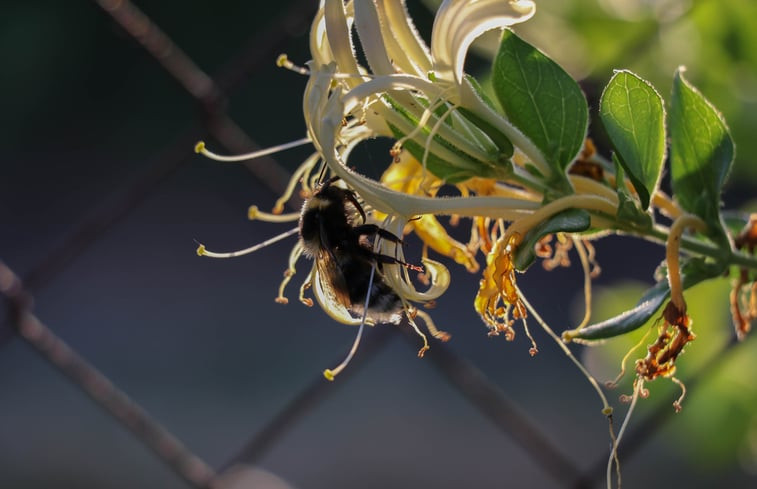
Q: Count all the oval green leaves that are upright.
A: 3